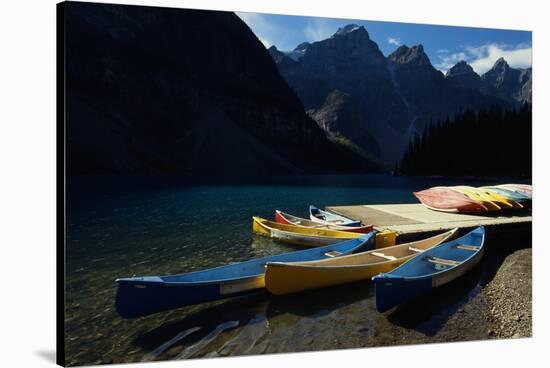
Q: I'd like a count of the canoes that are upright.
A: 6